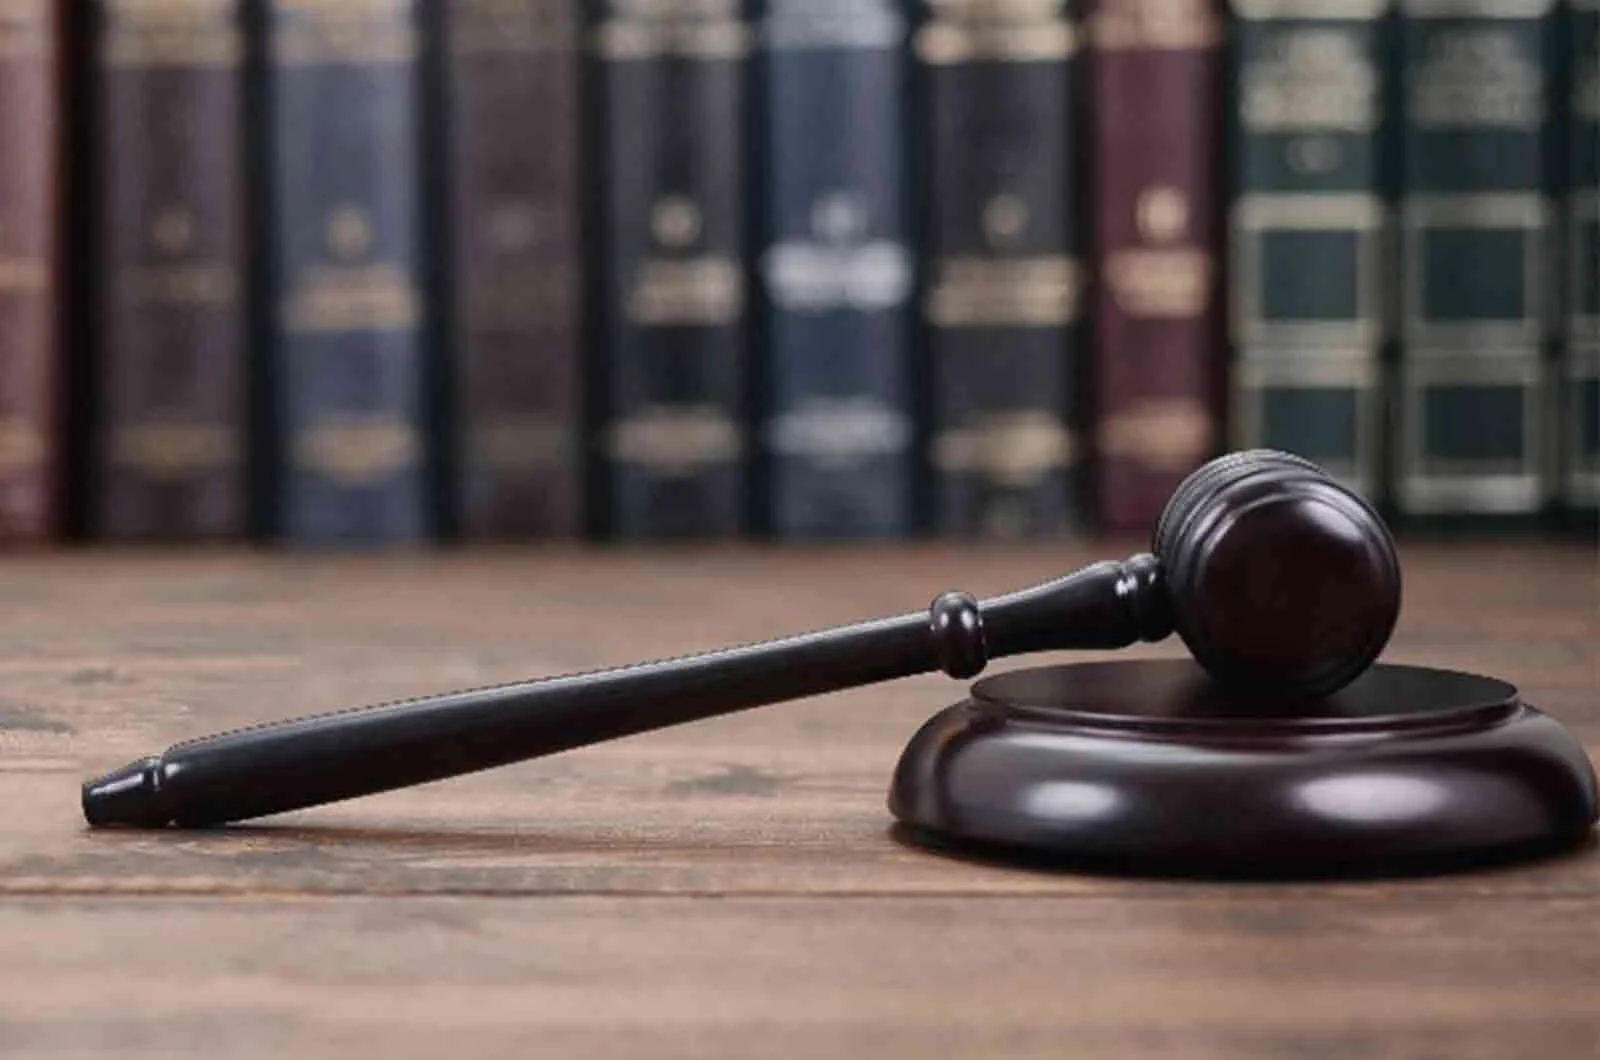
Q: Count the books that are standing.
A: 11